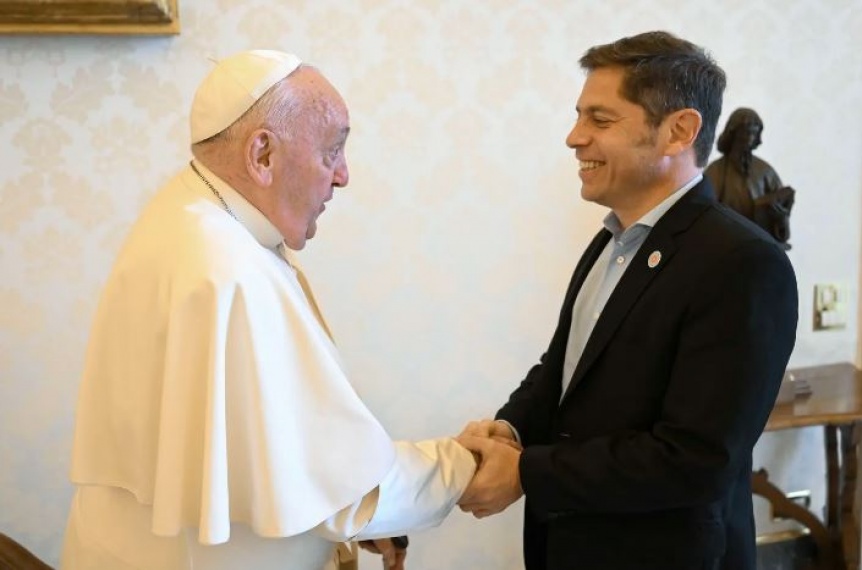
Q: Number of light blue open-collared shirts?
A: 1